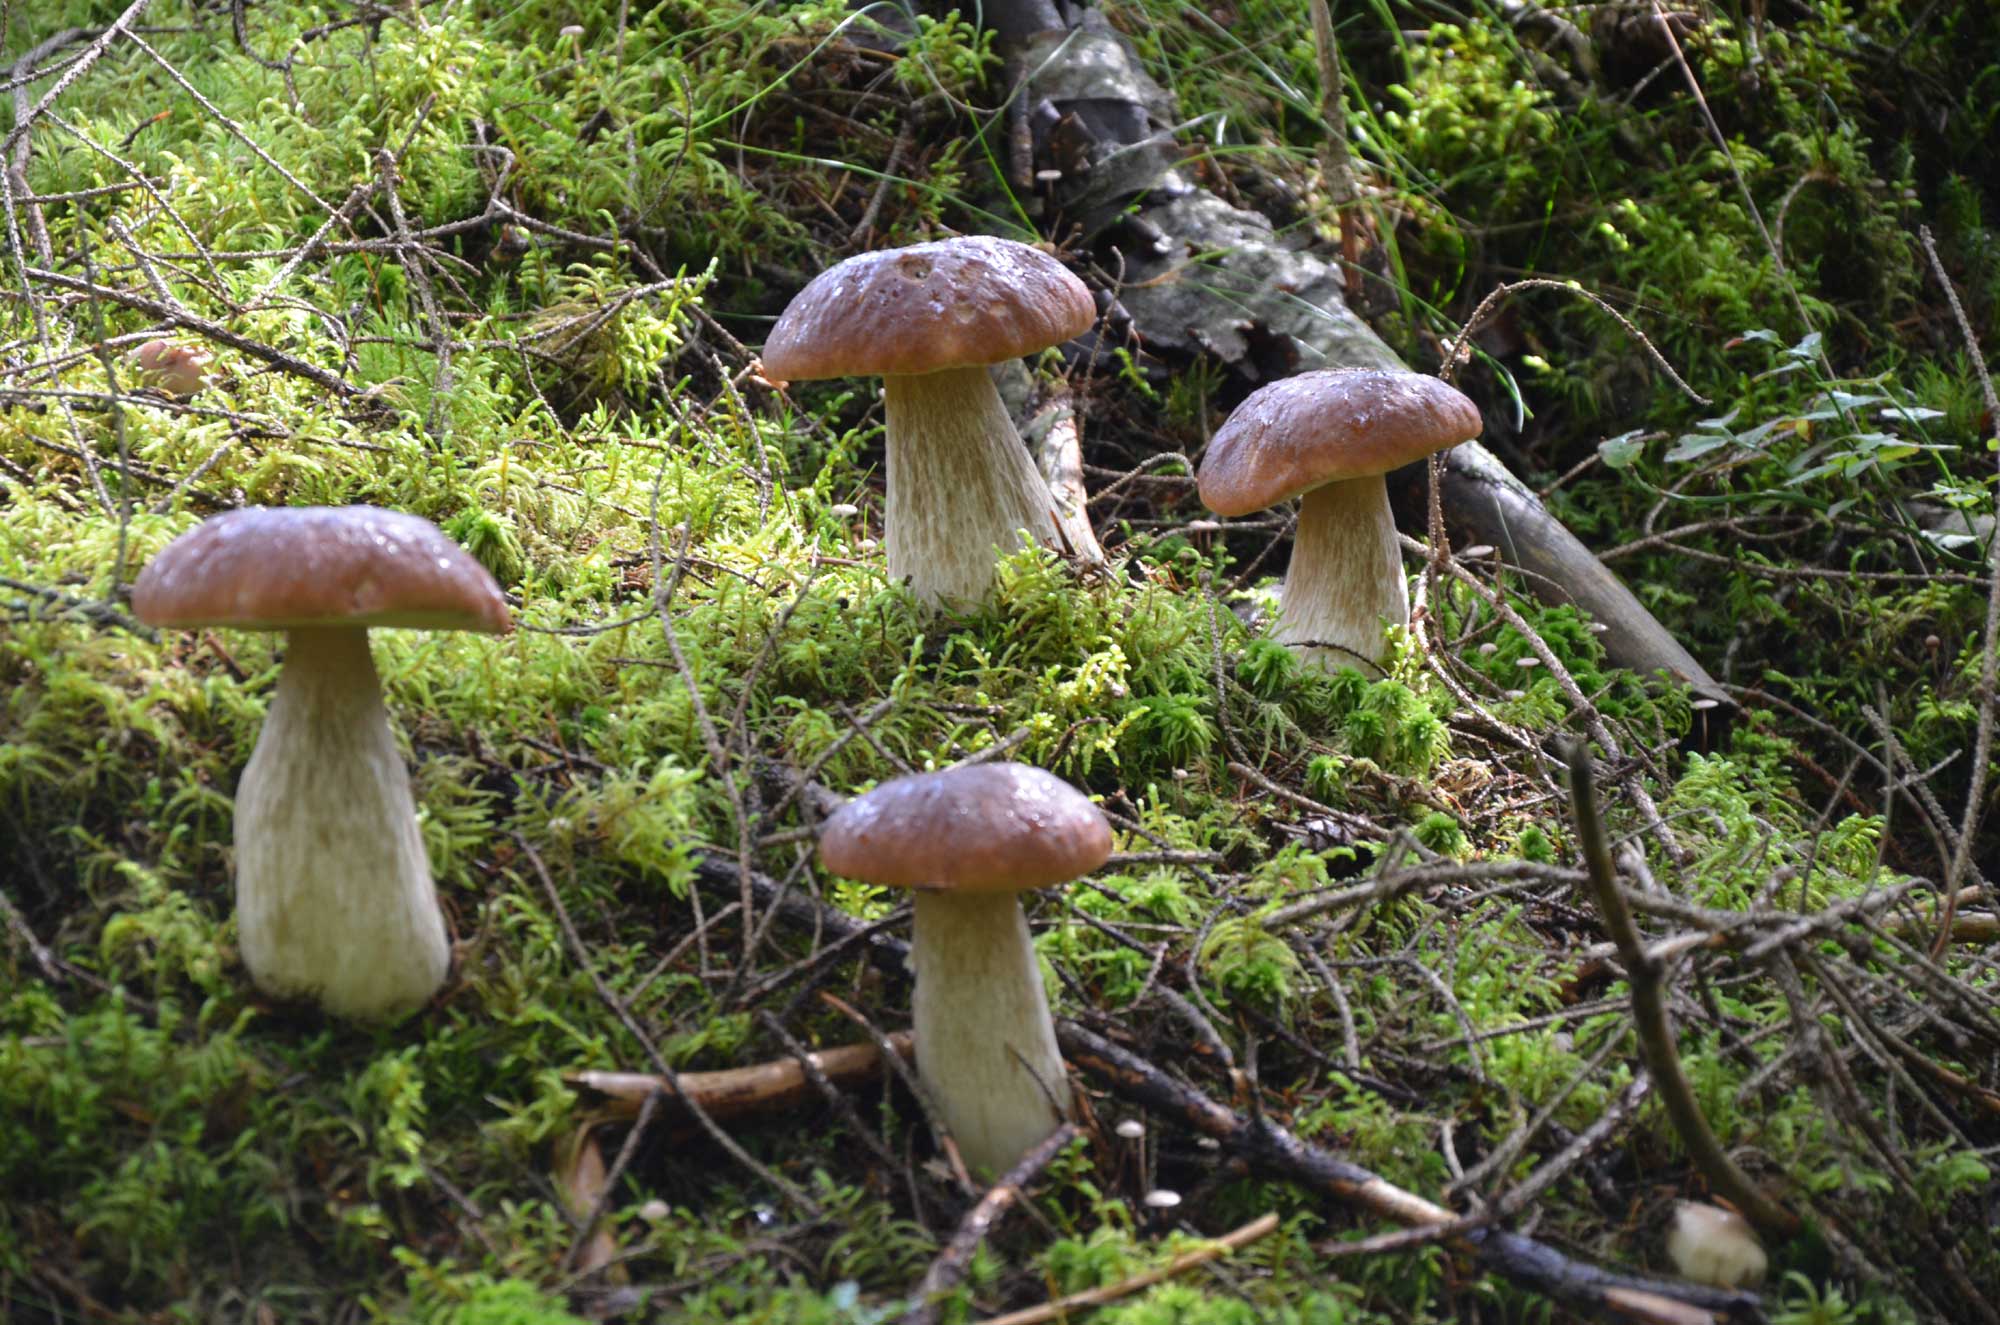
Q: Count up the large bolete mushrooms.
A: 4